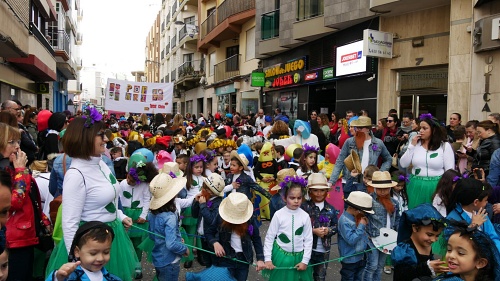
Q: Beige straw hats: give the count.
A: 11